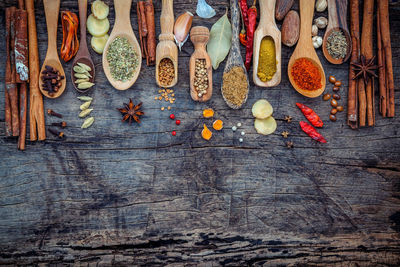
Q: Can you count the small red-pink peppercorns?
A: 3